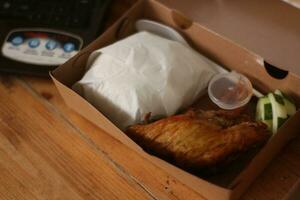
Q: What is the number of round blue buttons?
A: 4